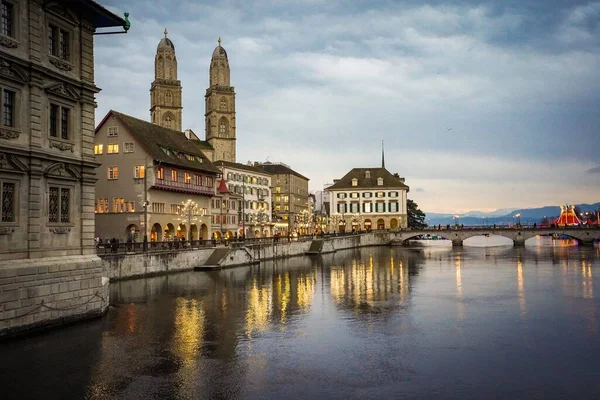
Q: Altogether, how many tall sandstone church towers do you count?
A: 2